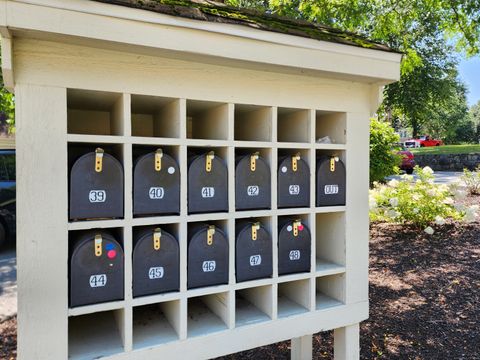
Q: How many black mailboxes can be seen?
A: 11